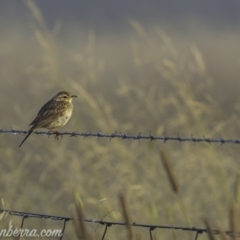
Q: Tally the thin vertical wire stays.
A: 5